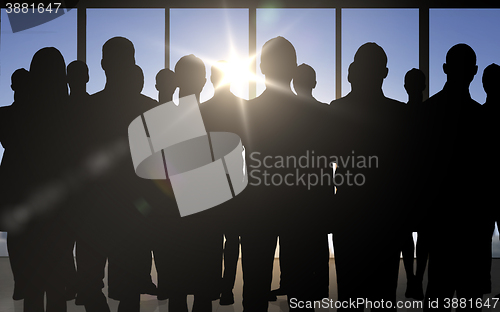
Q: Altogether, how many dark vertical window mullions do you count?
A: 5